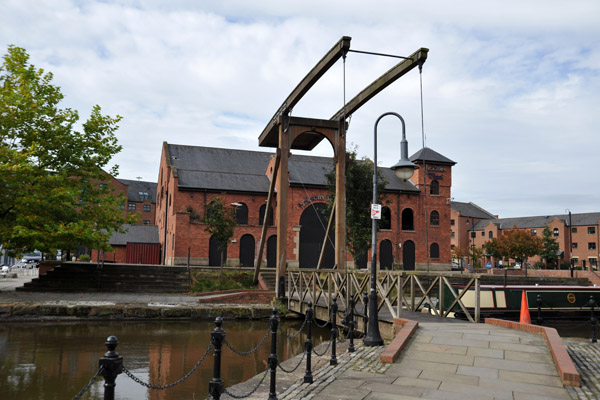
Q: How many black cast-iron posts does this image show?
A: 9